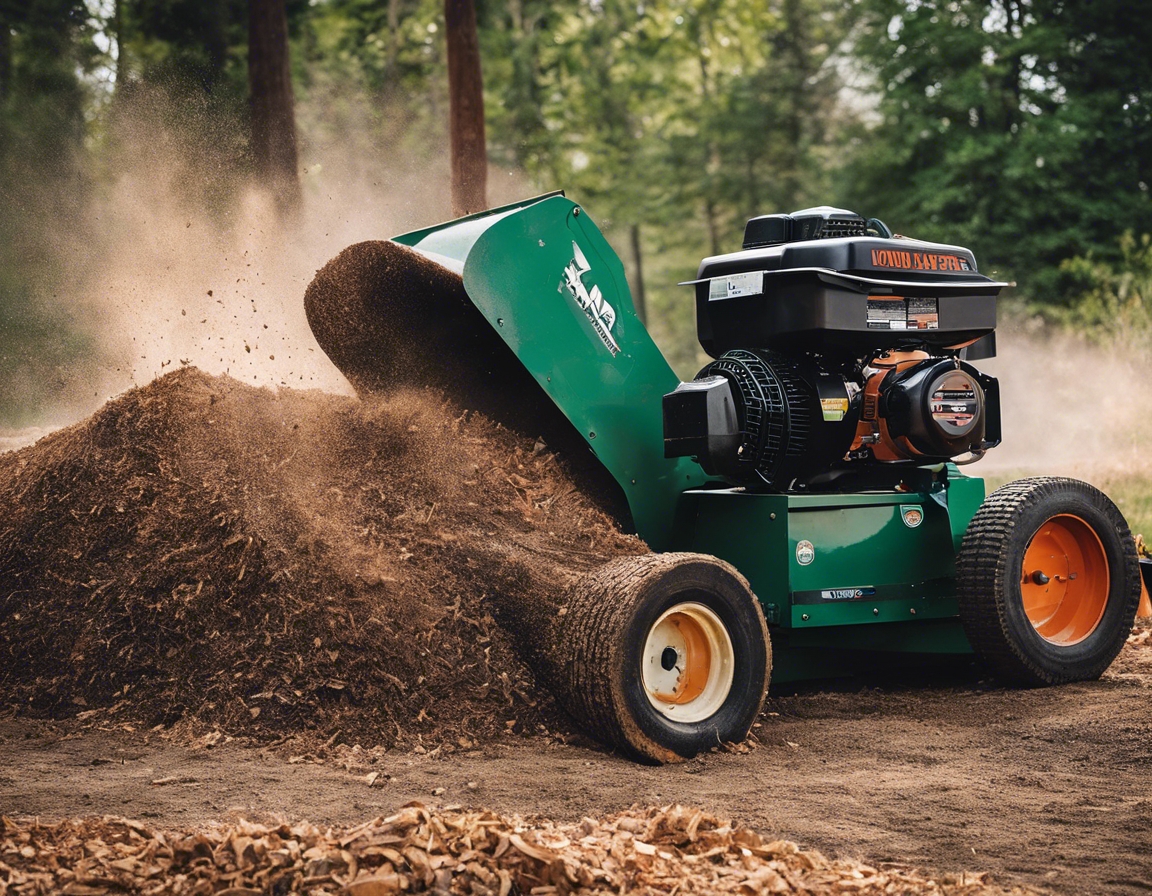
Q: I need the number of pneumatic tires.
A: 2